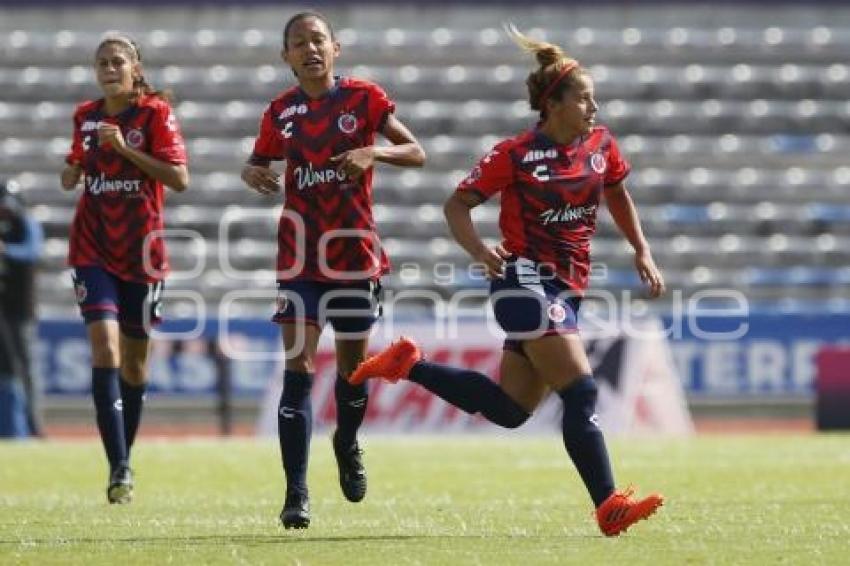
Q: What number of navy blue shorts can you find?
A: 3